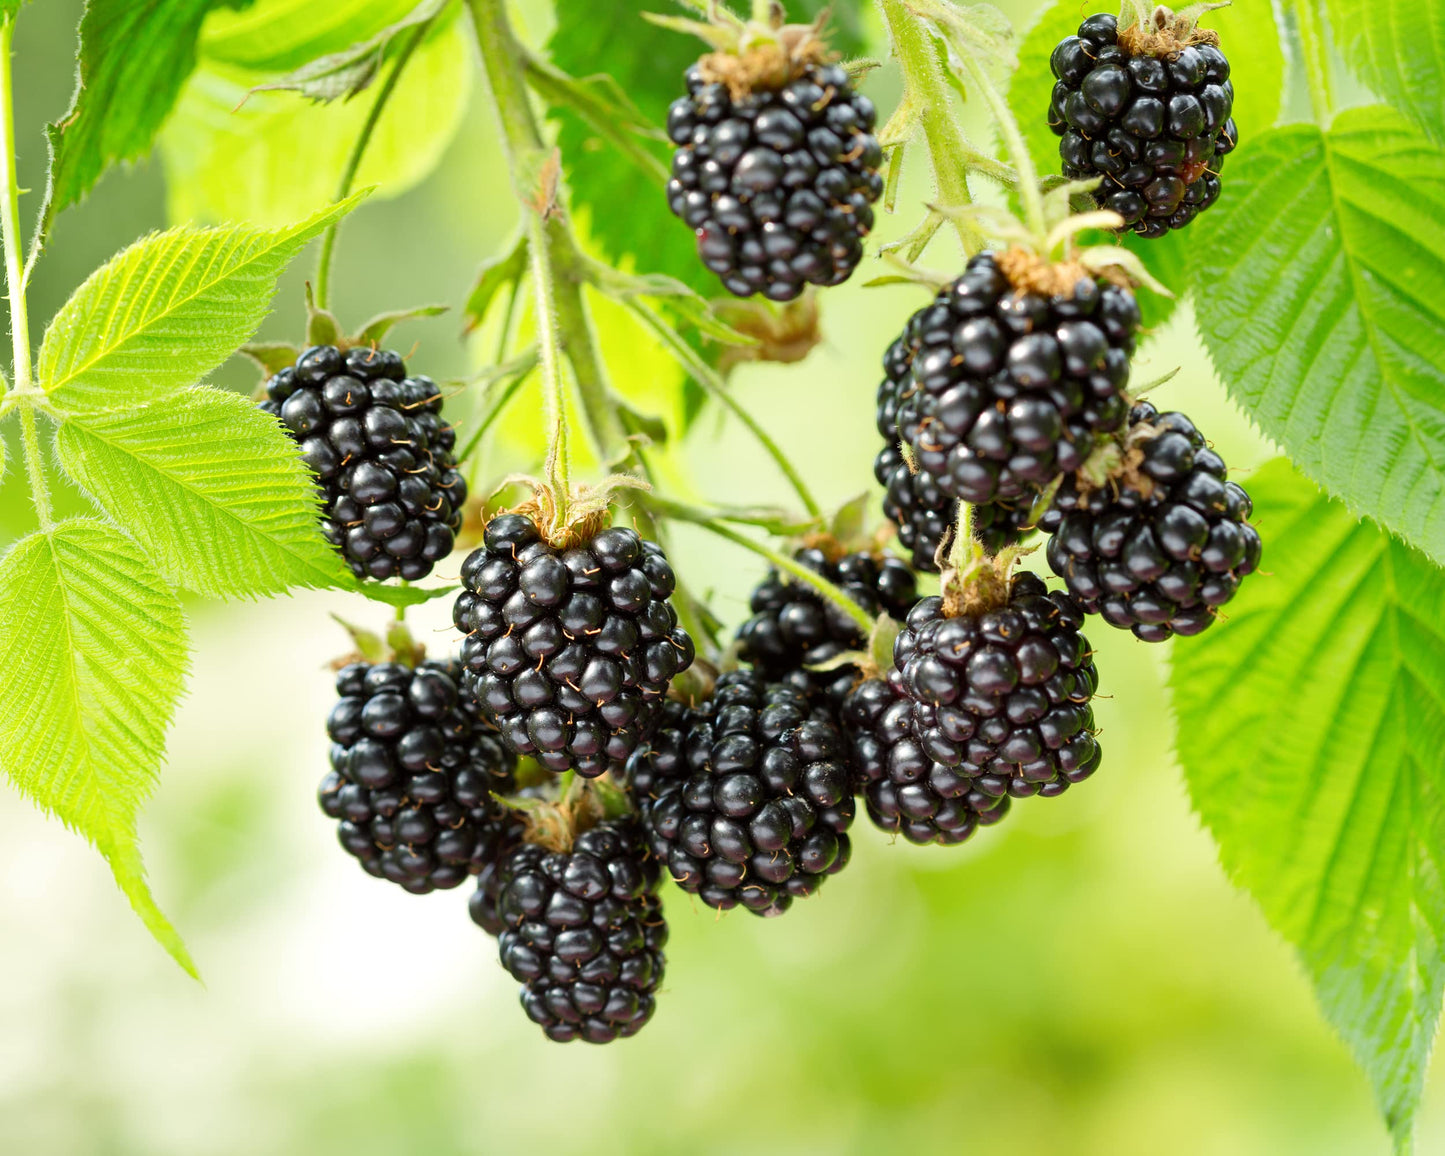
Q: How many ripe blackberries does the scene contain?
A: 13